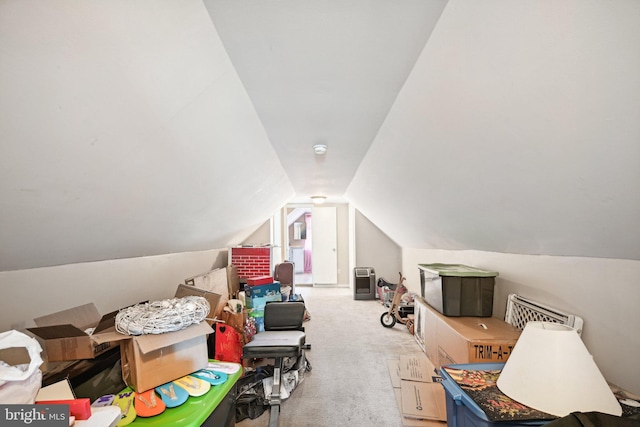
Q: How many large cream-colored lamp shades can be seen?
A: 1